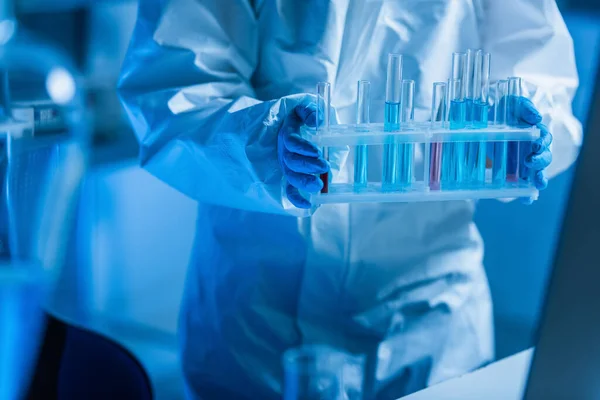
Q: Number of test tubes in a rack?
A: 11